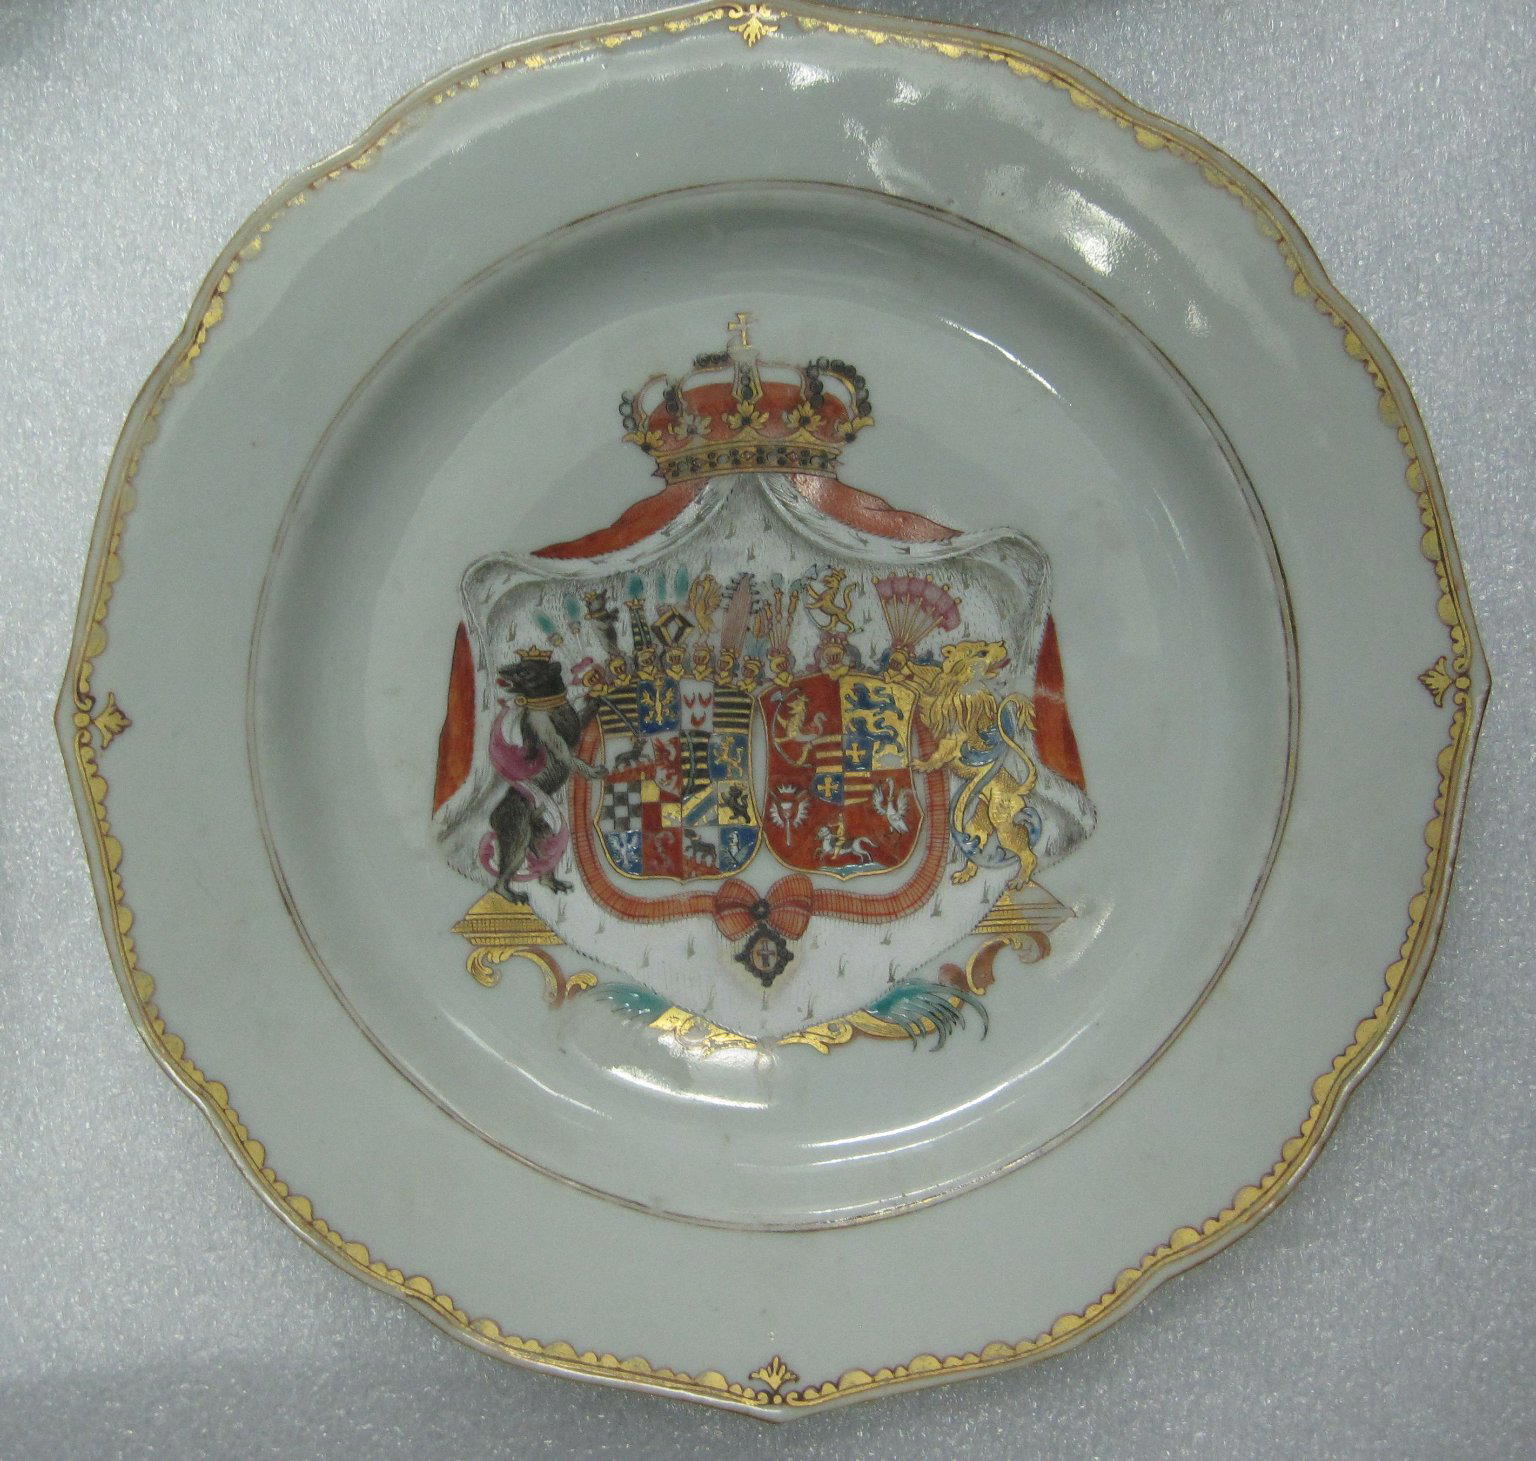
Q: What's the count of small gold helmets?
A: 10